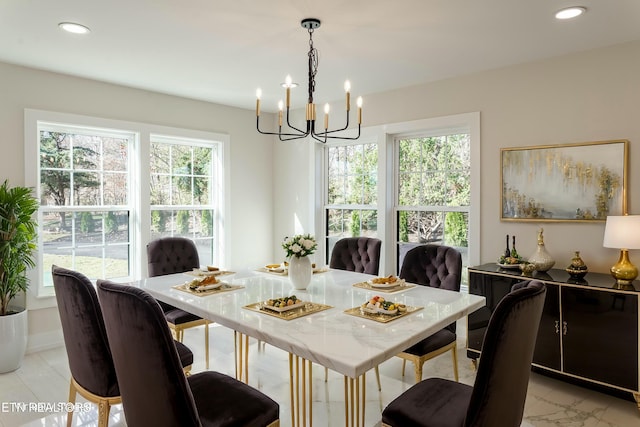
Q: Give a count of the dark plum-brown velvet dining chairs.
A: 6